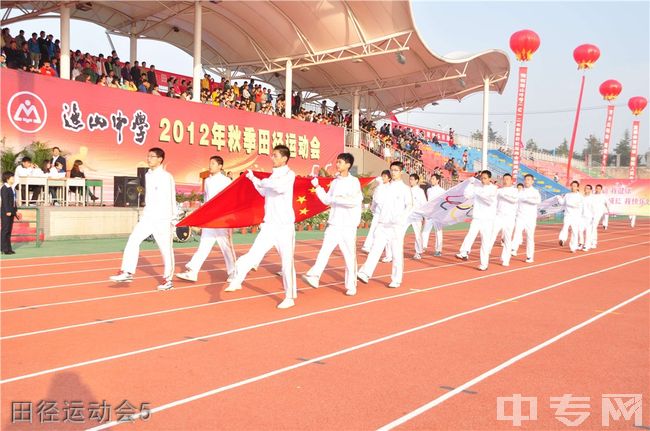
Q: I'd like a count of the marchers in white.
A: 15